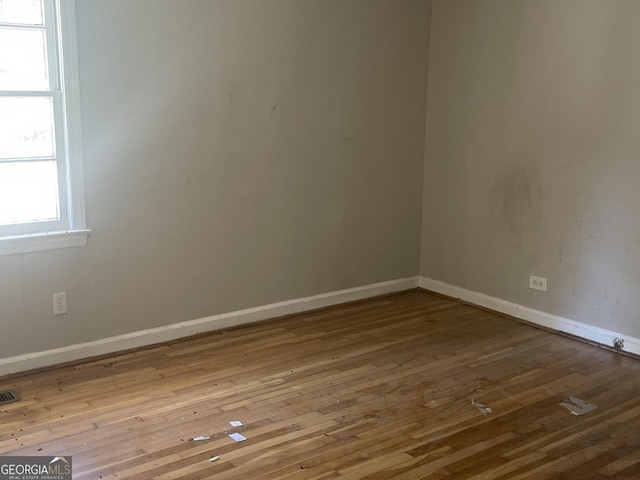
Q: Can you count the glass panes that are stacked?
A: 4